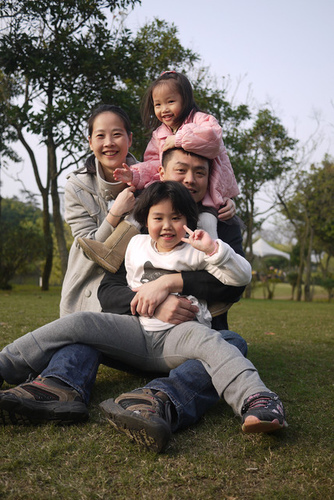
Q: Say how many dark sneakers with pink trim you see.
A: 1